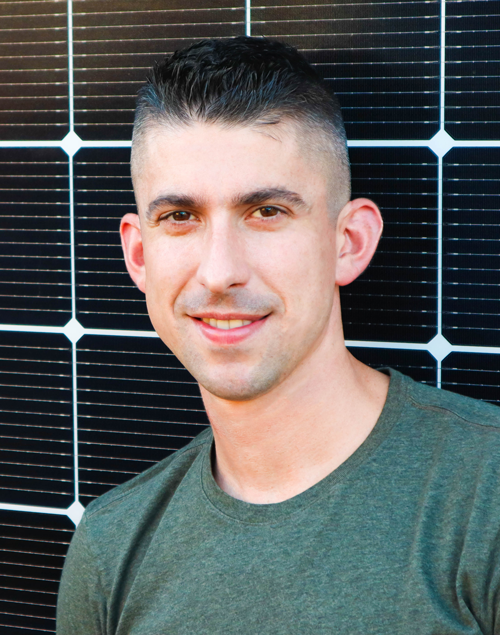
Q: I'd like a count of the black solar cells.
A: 13